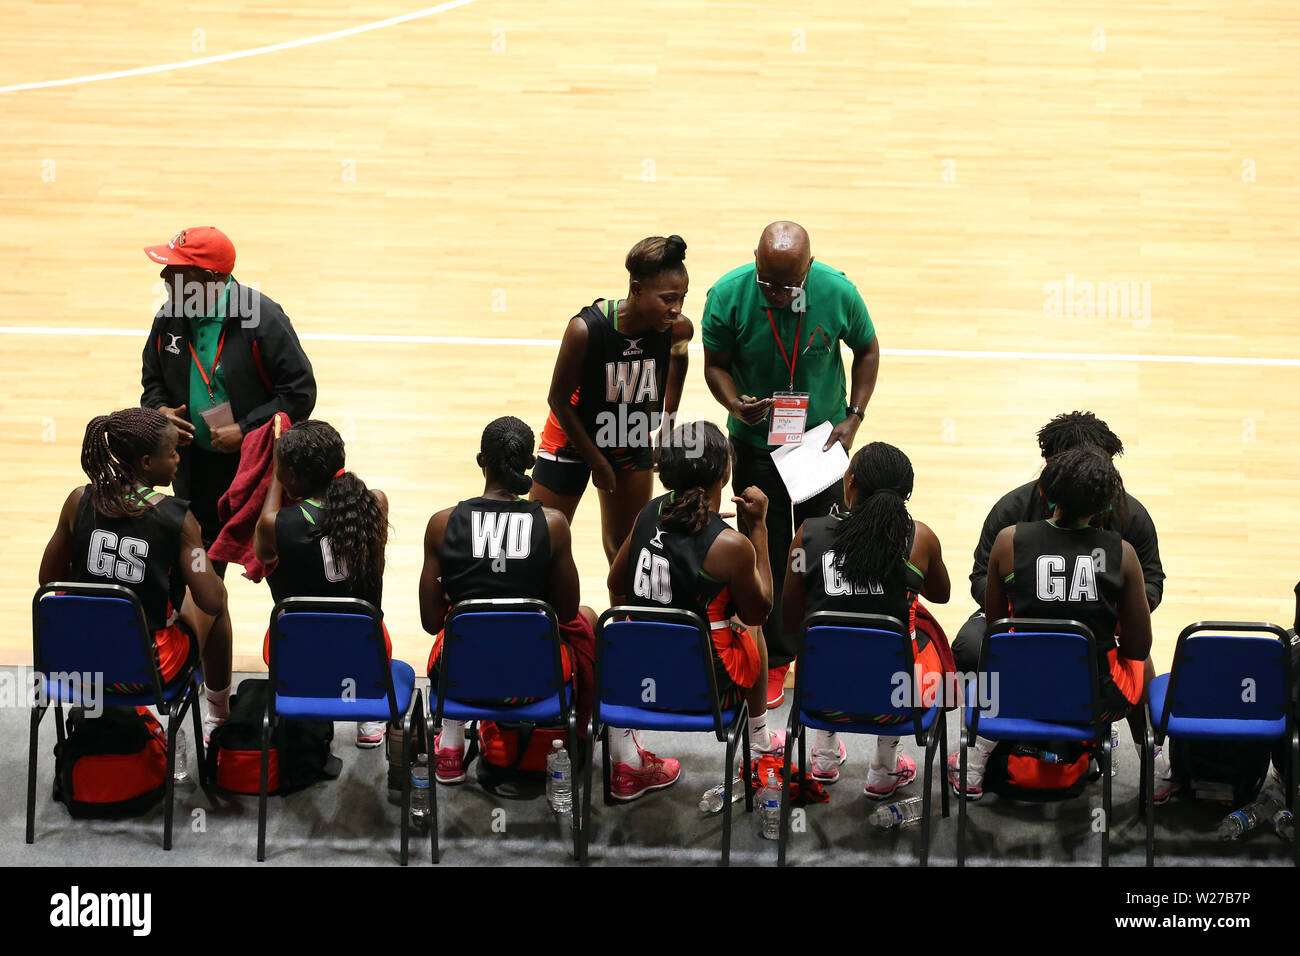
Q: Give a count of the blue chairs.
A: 7